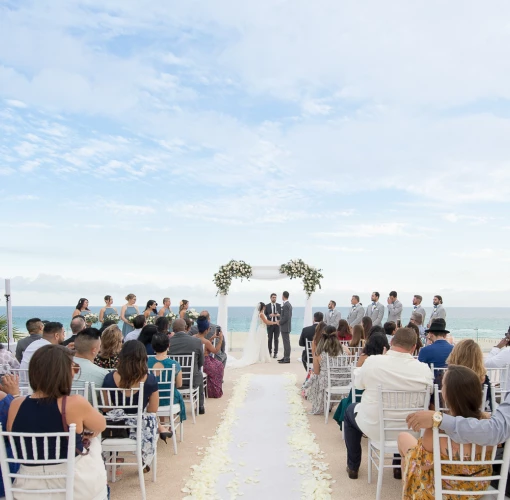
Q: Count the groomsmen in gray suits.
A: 6